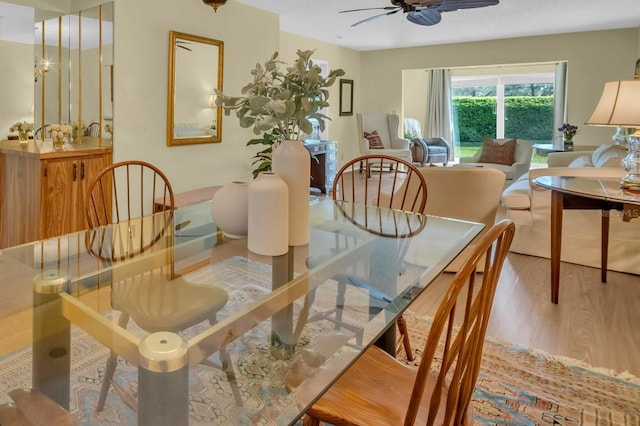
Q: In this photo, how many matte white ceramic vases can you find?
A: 3